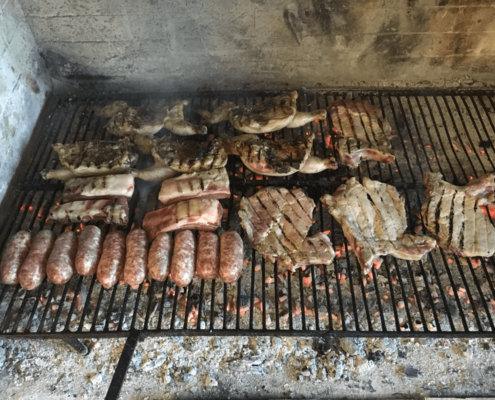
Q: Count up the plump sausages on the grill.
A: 10